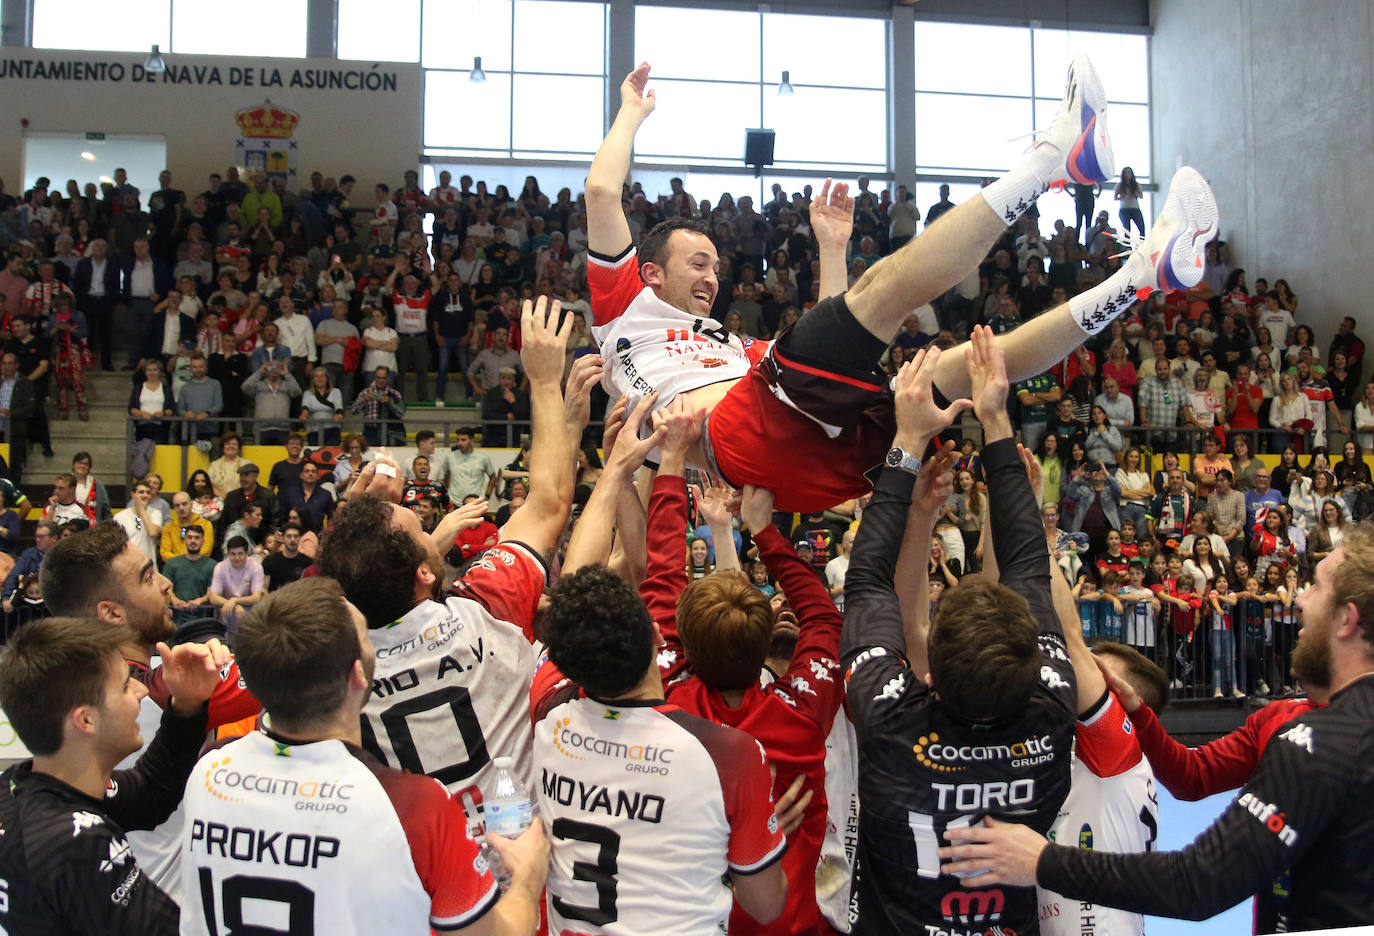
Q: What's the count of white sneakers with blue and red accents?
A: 2